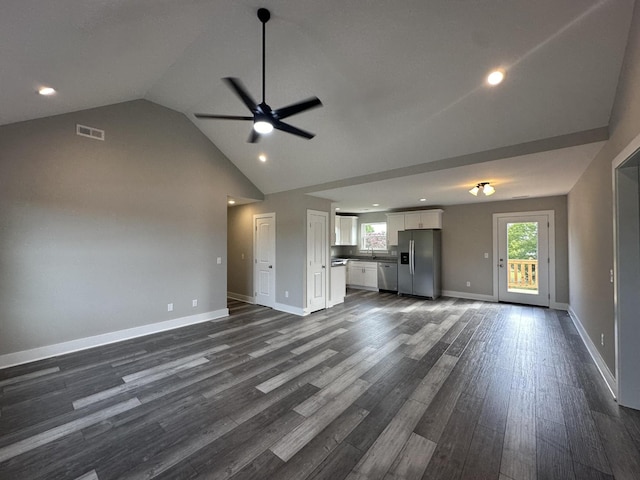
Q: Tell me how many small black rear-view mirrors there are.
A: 0